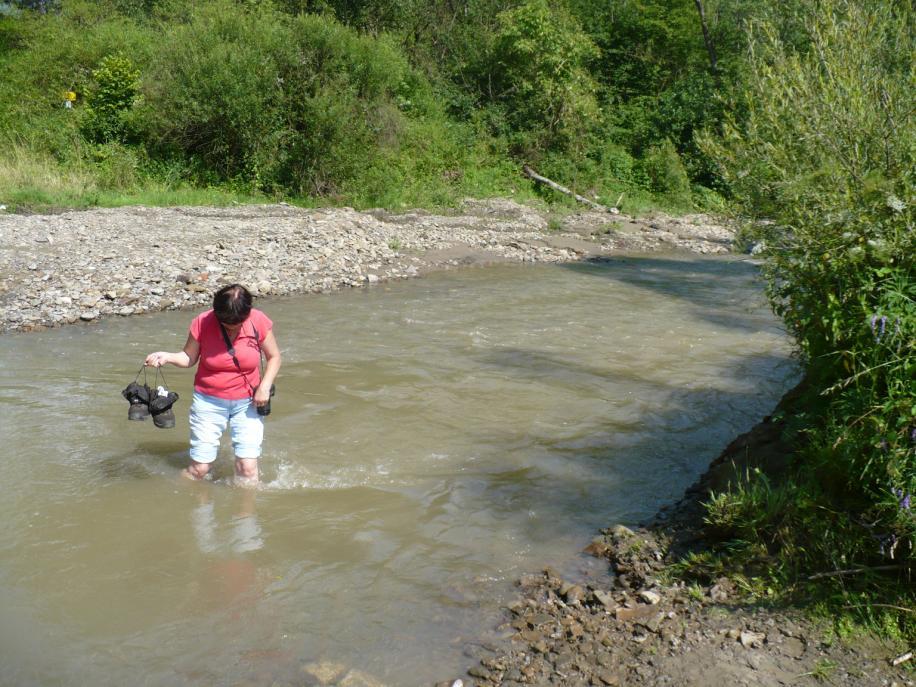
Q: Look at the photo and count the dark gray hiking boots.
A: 2